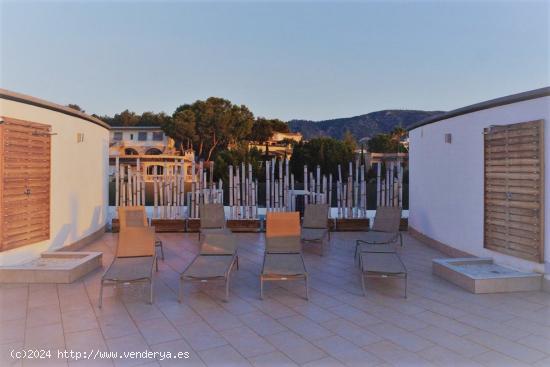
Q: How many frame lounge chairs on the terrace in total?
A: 8